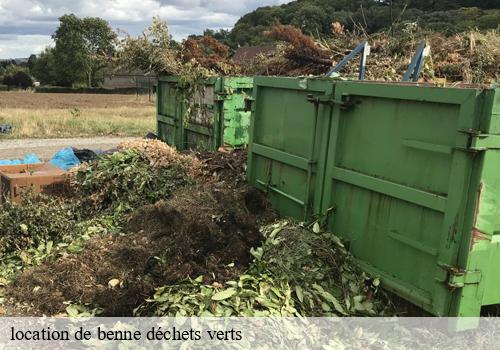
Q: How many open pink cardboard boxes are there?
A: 0